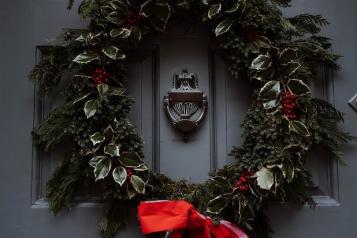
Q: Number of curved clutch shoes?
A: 0